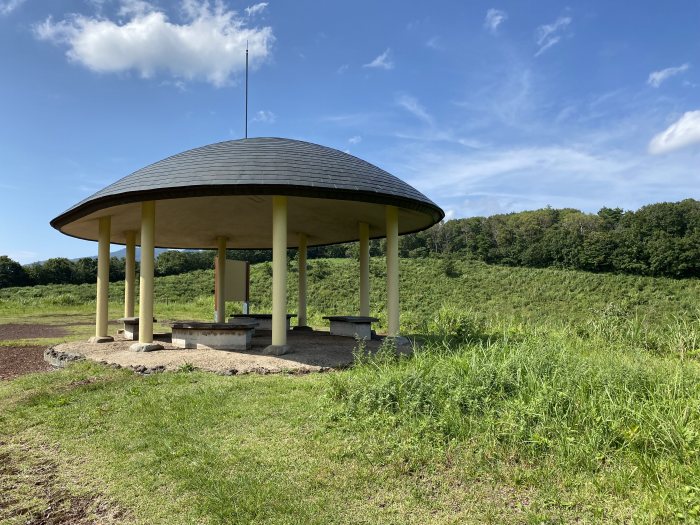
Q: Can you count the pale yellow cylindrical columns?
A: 8